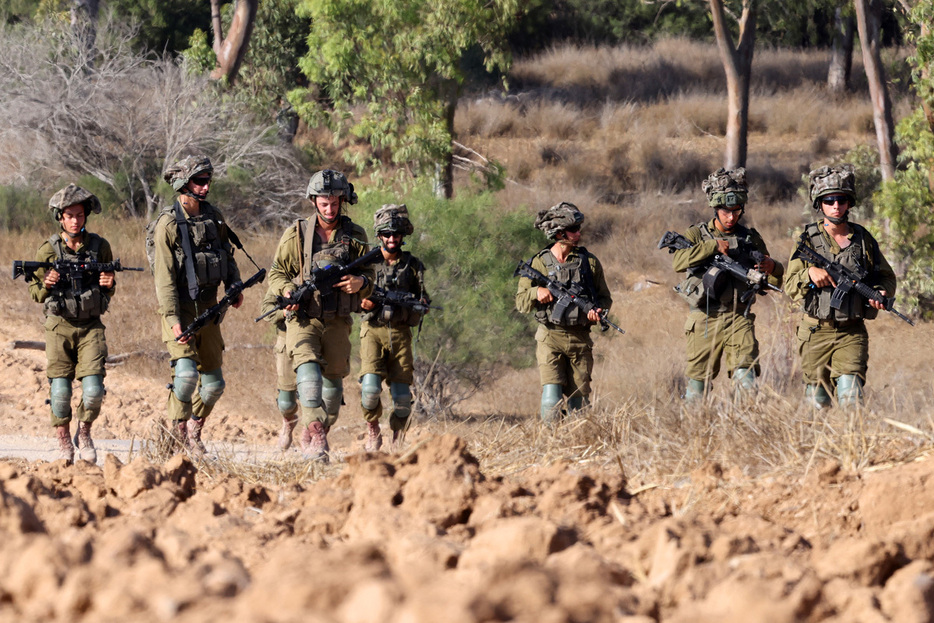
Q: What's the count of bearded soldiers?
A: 1